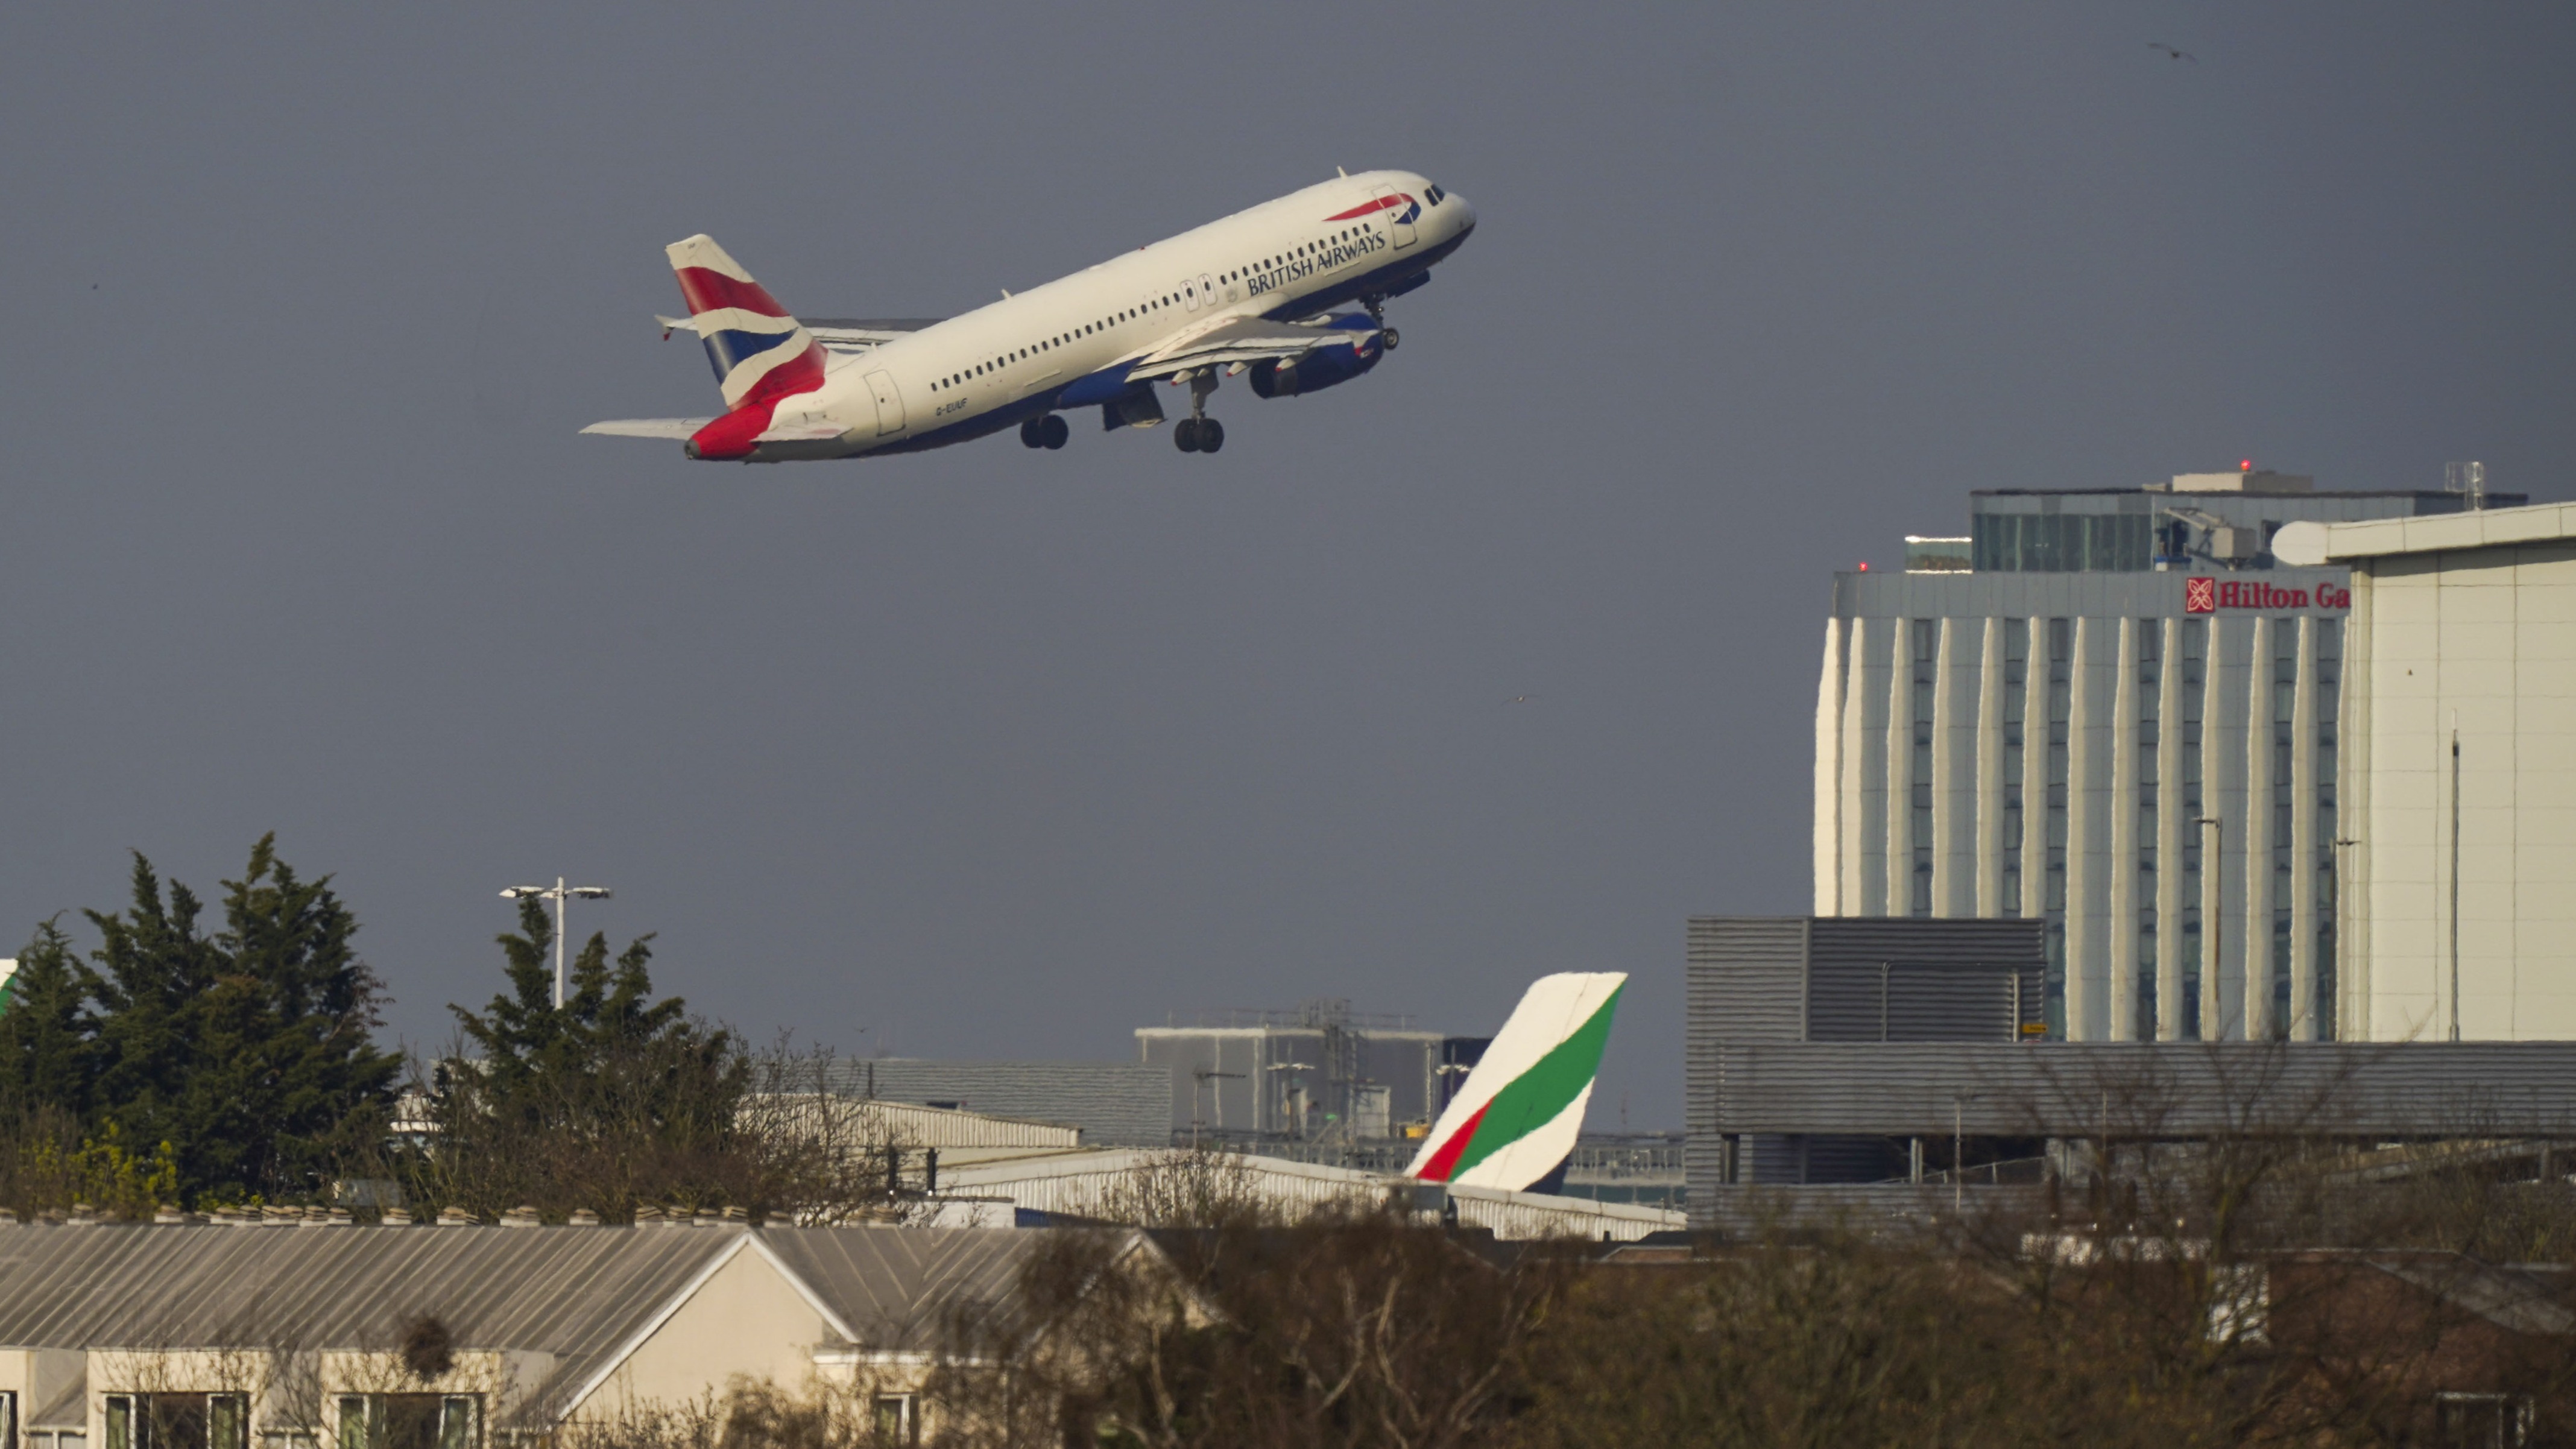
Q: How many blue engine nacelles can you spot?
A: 1